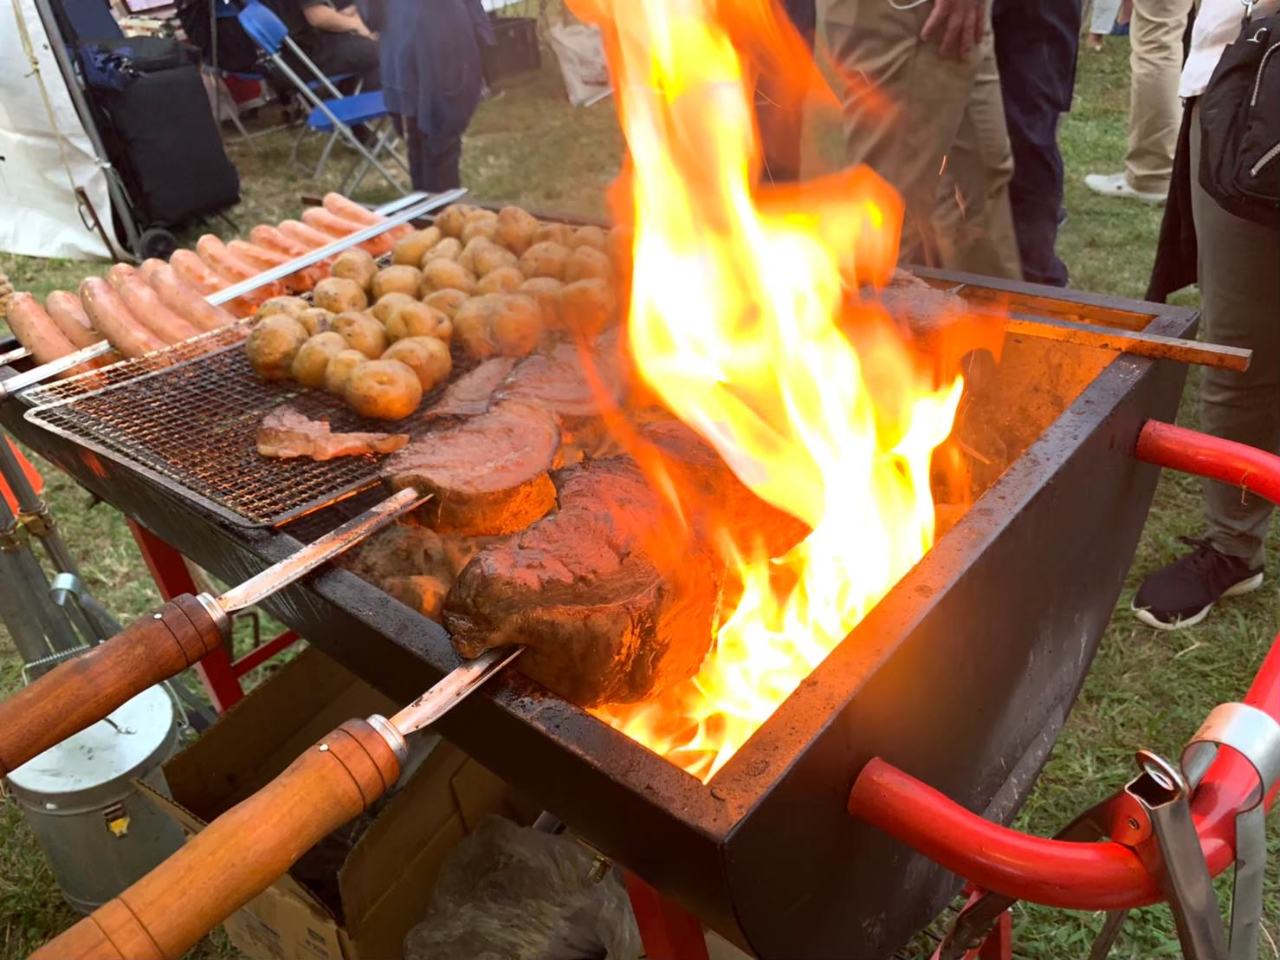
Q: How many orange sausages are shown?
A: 12